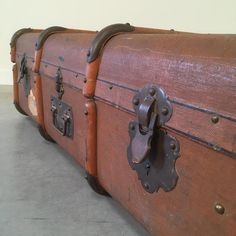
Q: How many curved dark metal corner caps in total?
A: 6